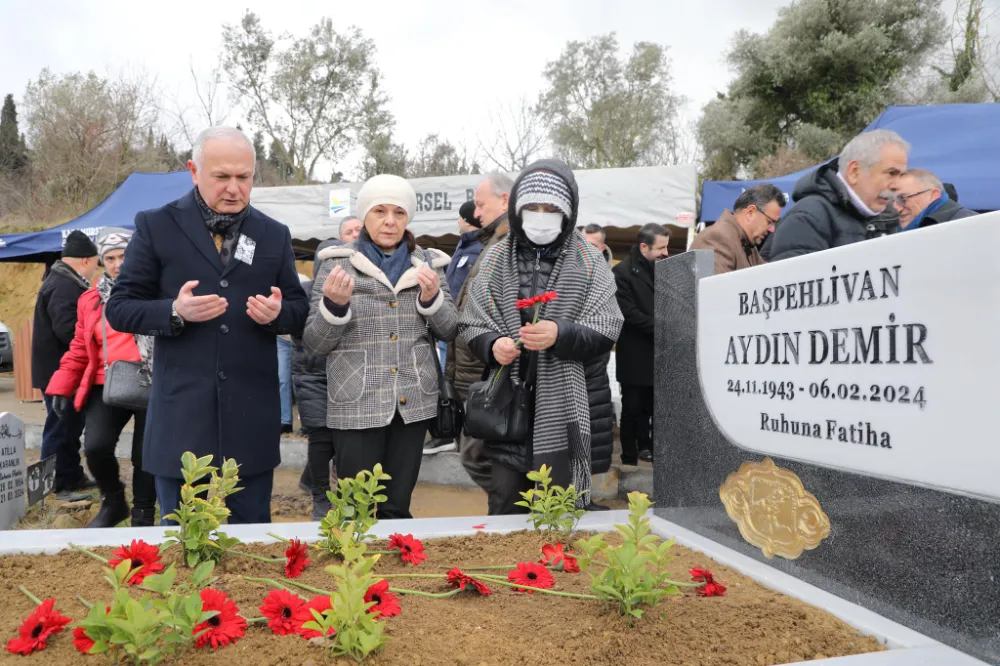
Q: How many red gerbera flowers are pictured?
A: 14